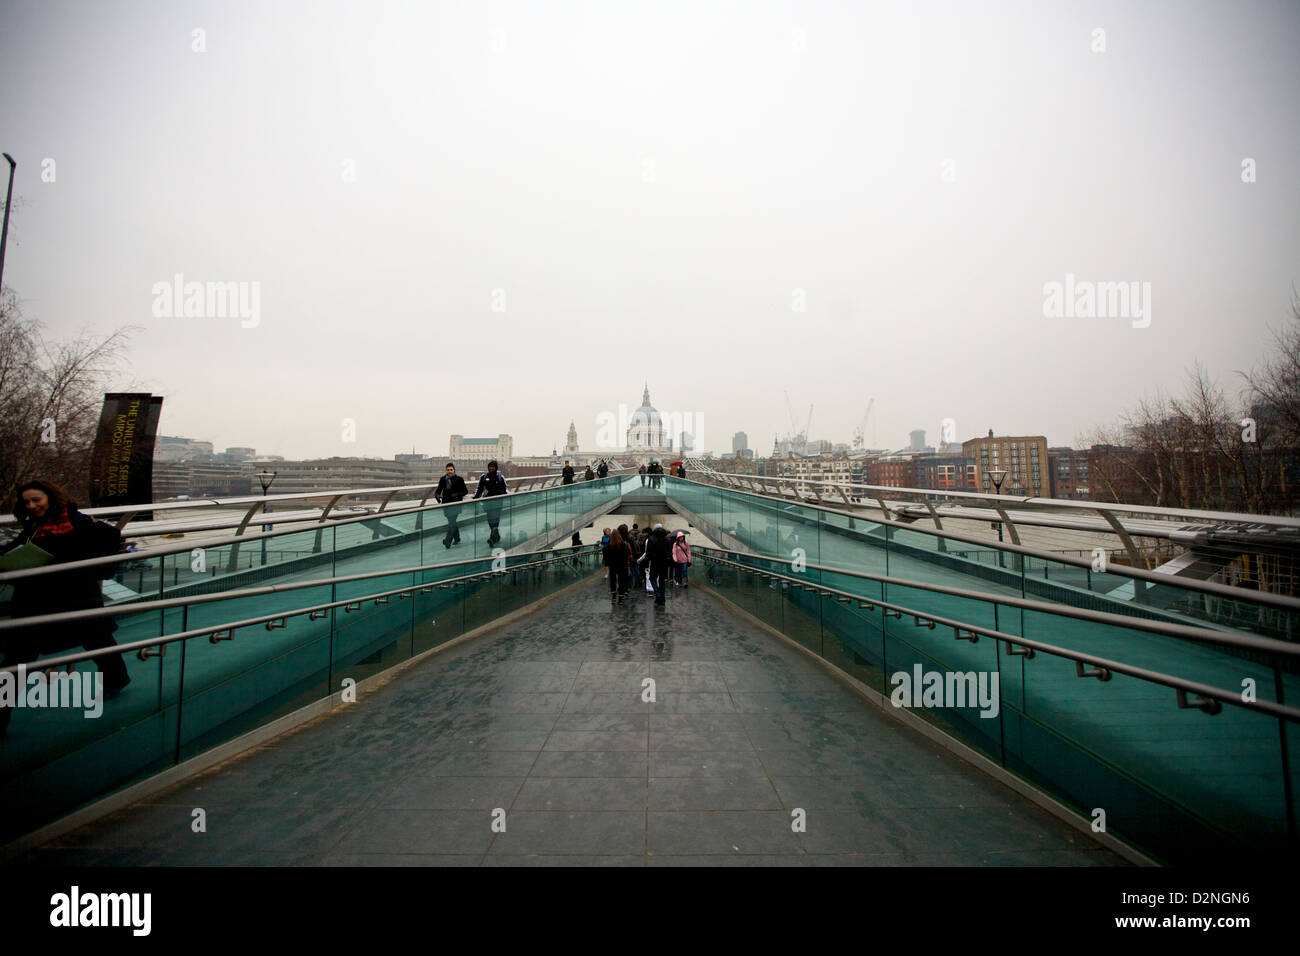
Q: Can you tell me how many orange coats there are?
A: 1